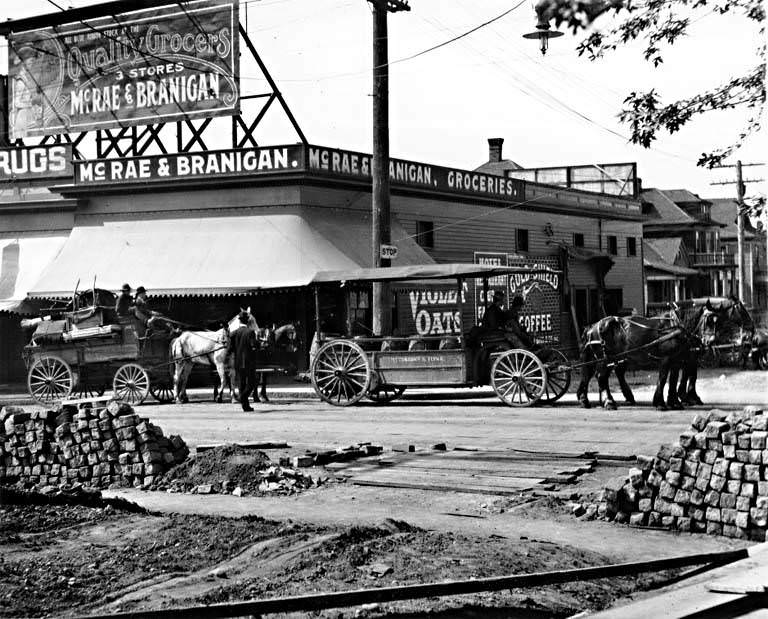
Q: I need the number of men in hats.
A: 5